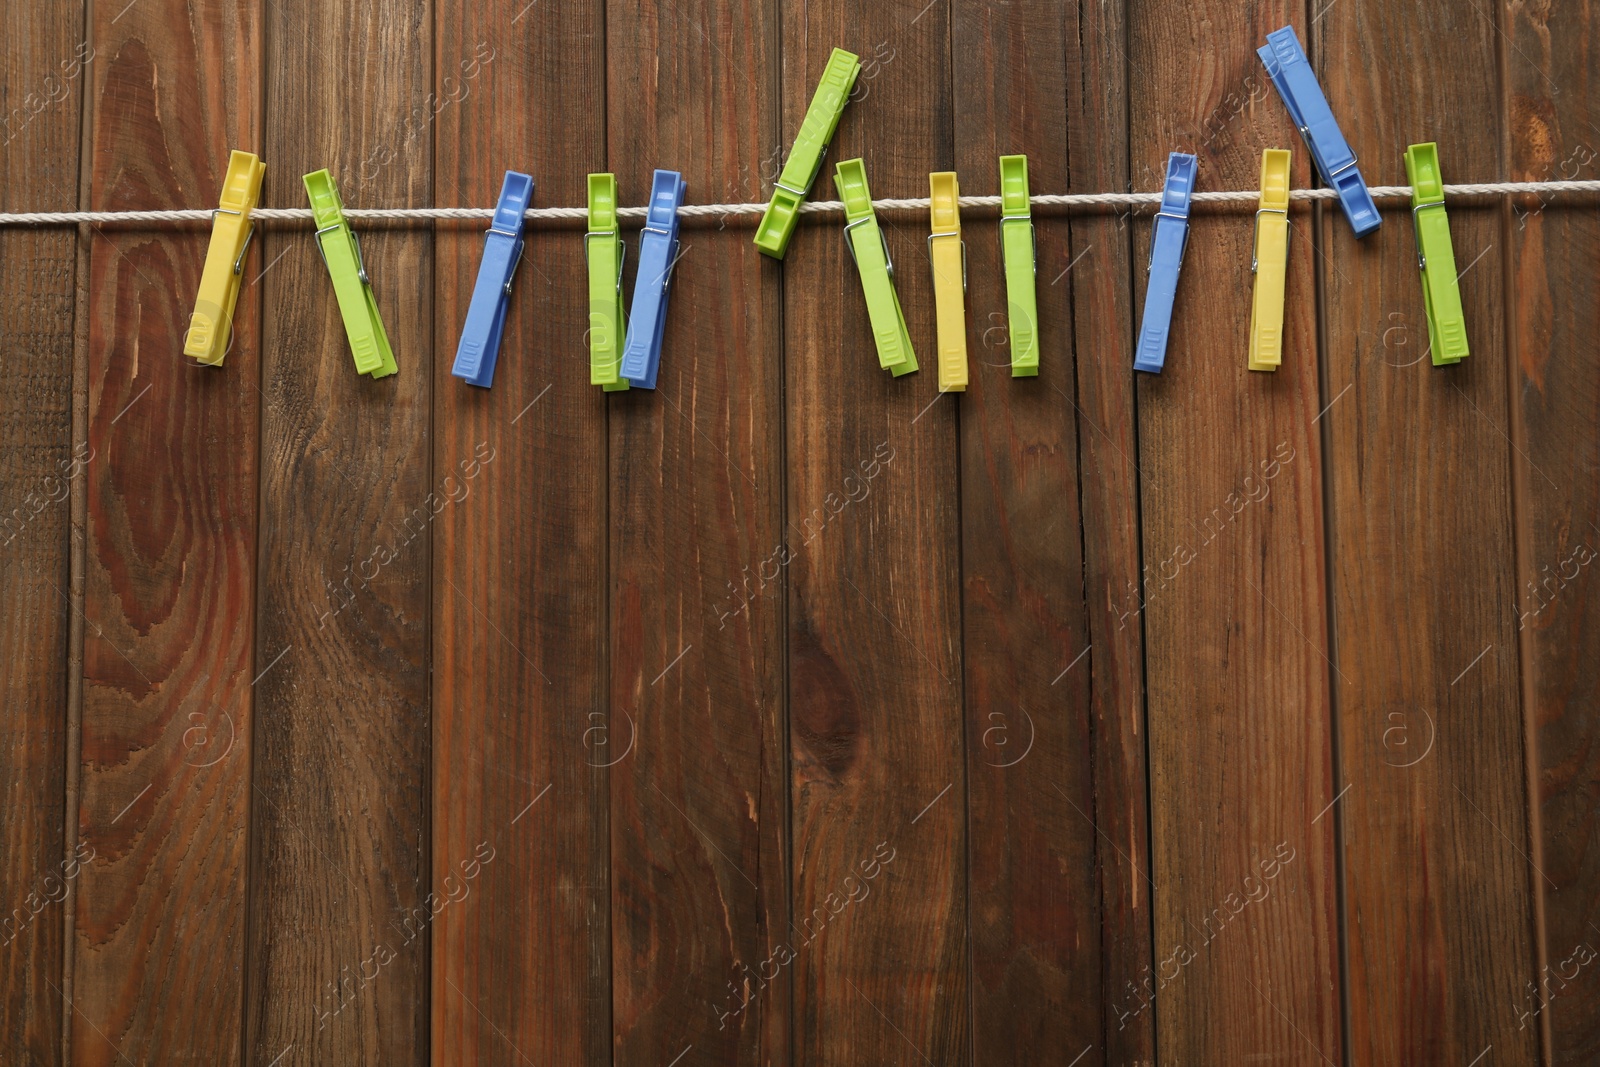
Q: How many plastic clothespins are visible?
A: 13